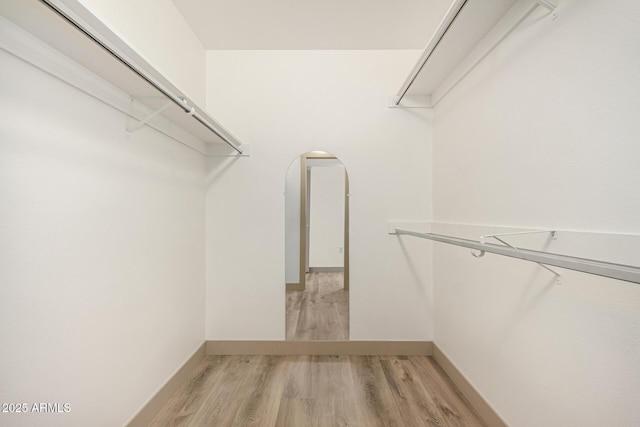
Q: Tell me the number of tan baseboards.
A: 3